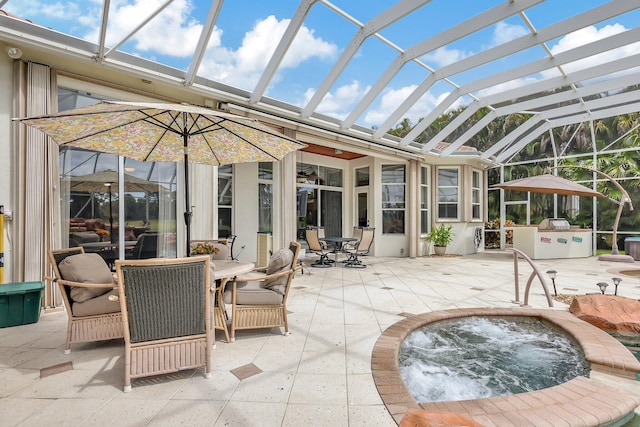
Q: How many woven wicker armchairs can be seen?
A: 4